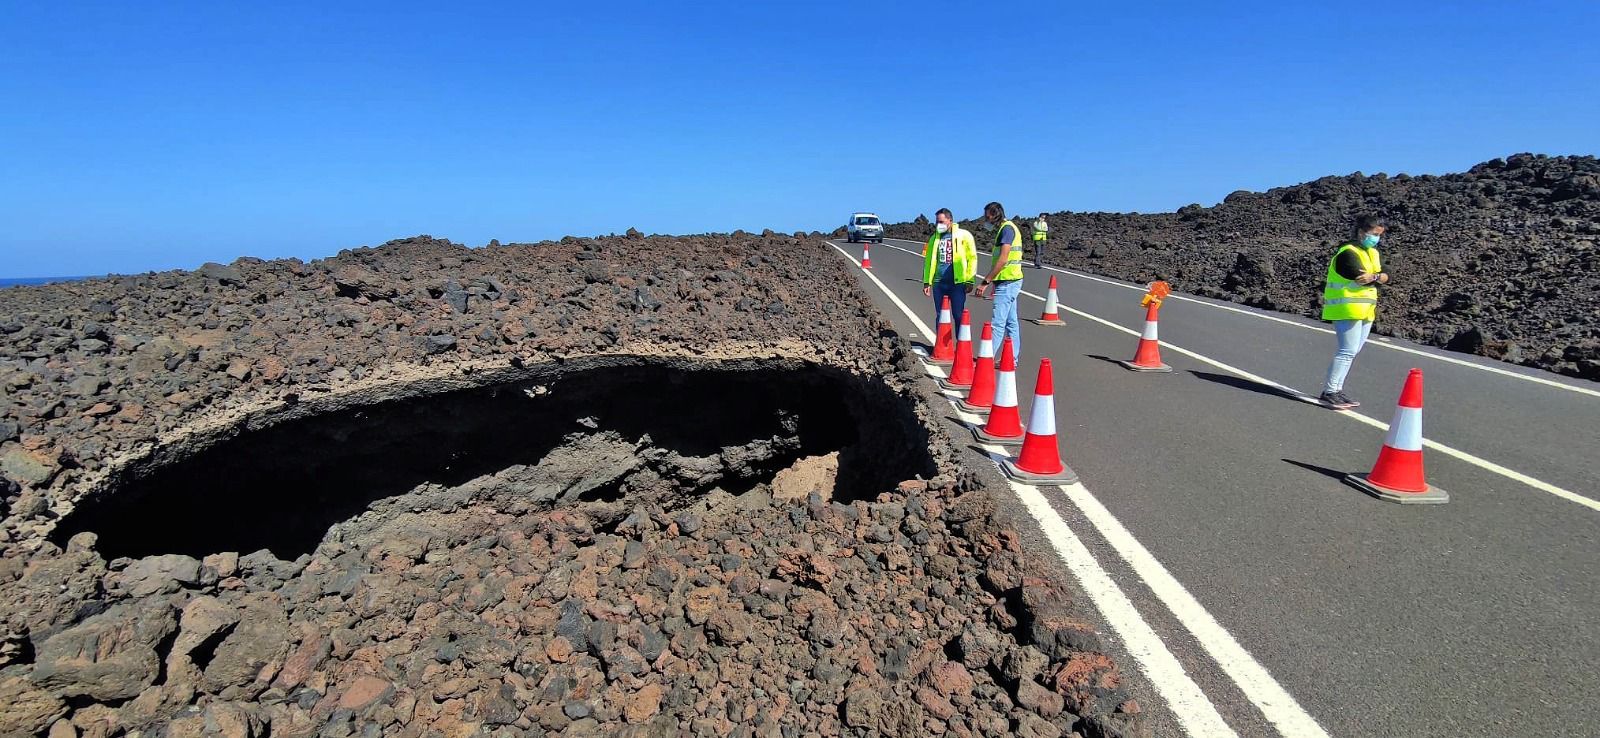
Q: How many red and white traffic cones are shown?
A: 9